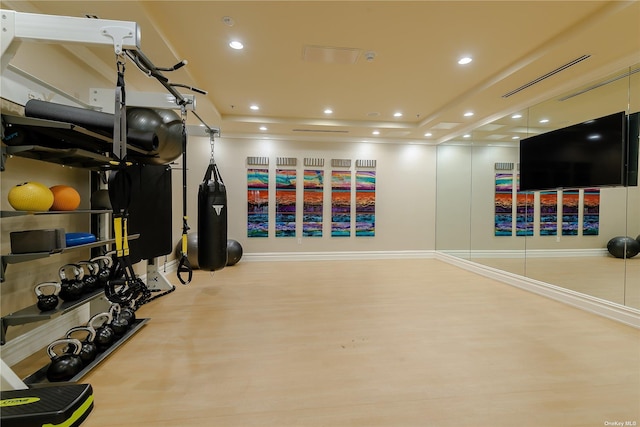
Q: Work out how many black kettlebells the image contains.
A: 10